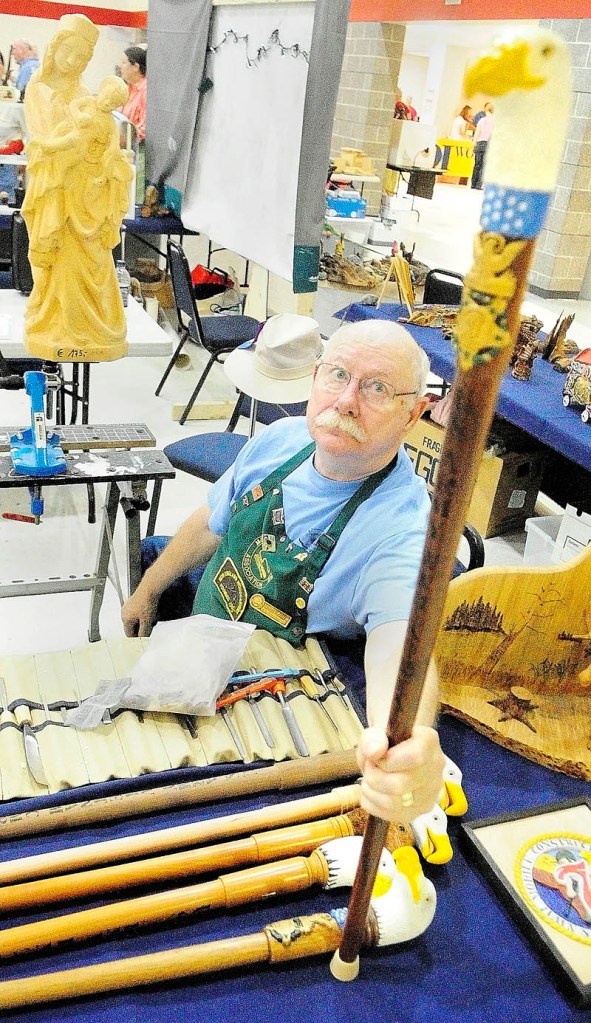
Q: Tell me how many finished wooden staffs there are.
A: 6